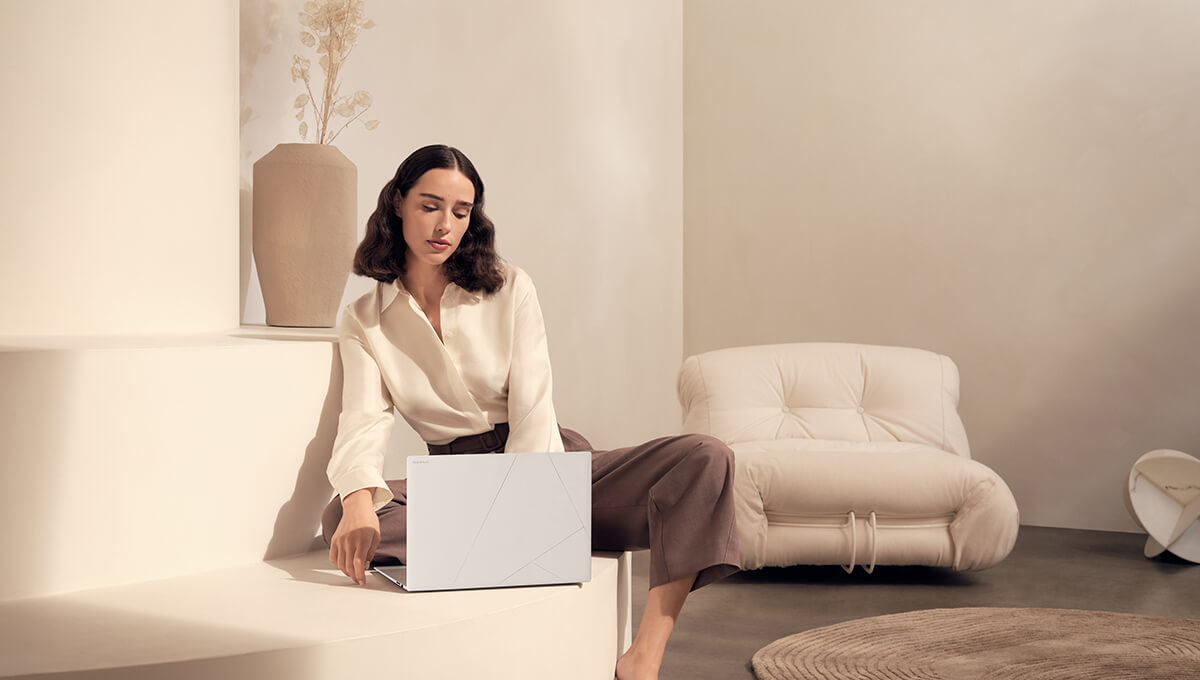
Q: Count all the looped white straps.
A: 2